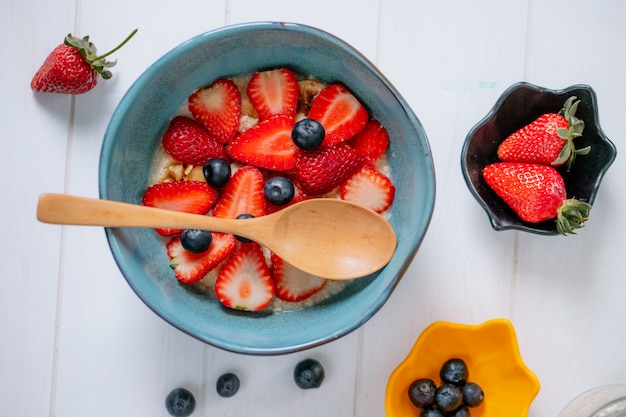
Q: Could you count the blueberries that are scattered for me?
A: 3